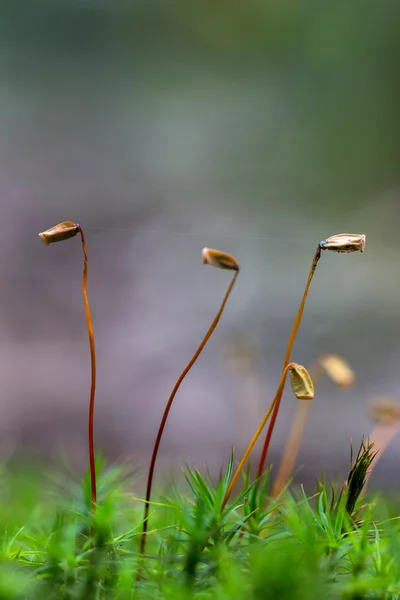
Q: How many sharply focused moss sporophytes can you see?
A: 4